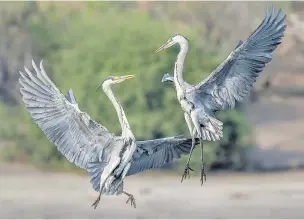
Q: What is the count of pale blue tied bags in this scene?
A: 0